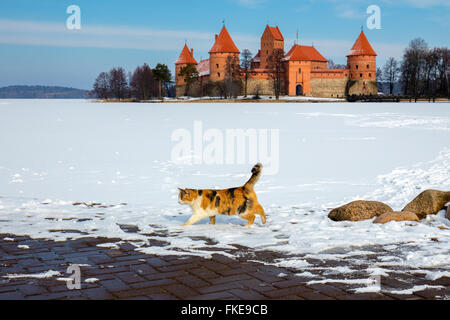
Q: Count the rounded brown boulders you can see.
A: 3